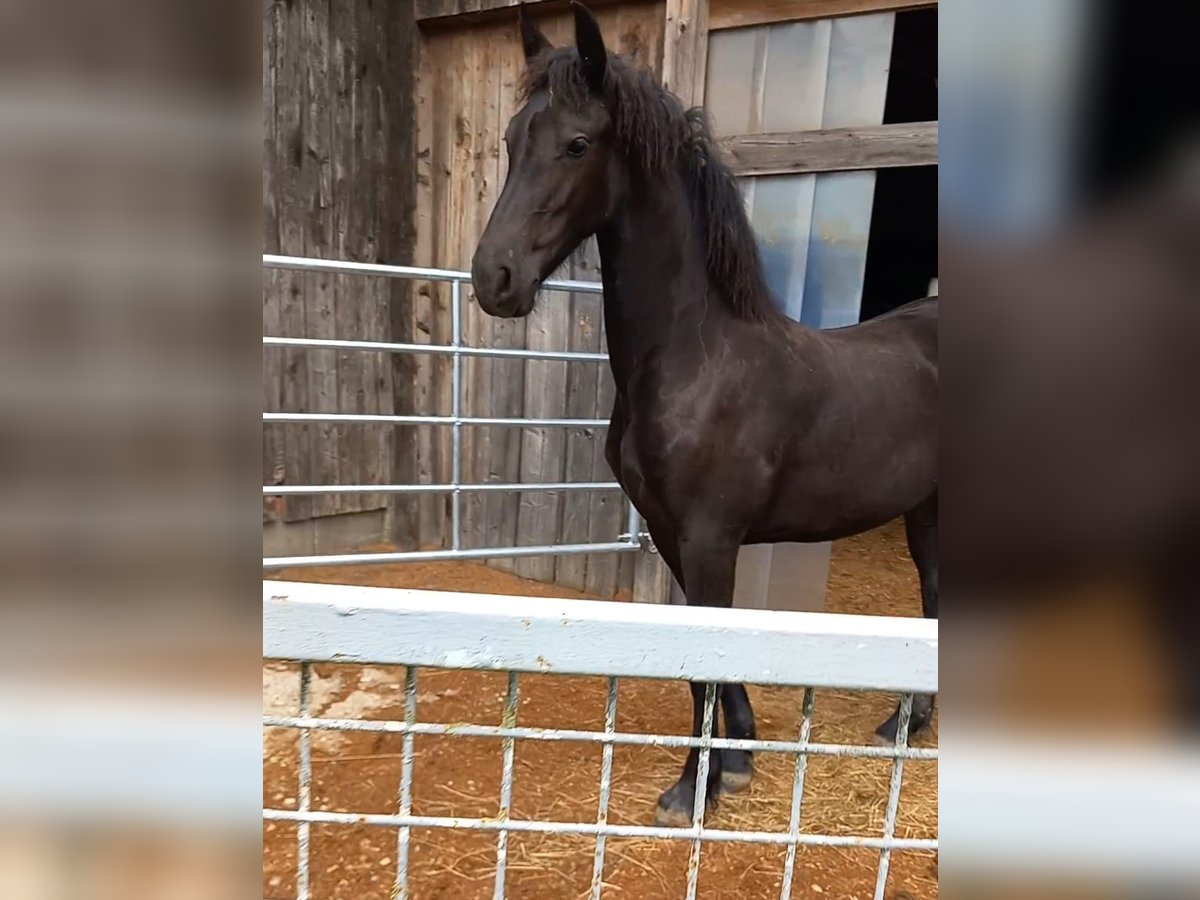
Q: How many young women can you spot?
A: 0